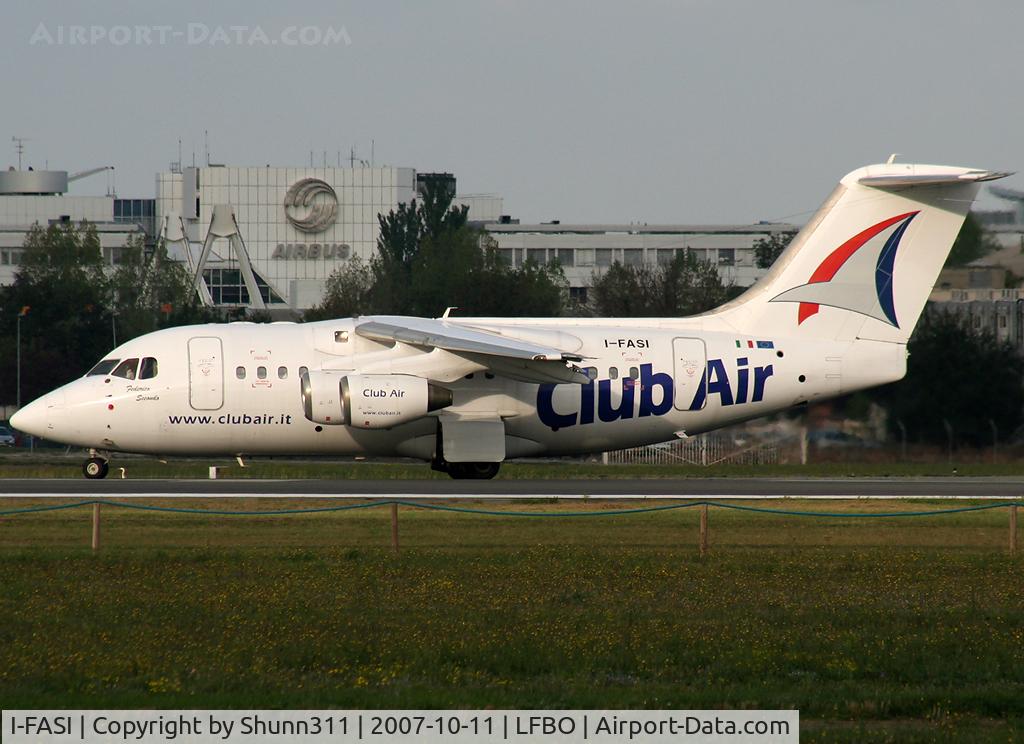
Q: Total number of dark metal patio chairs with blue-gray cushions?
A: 0